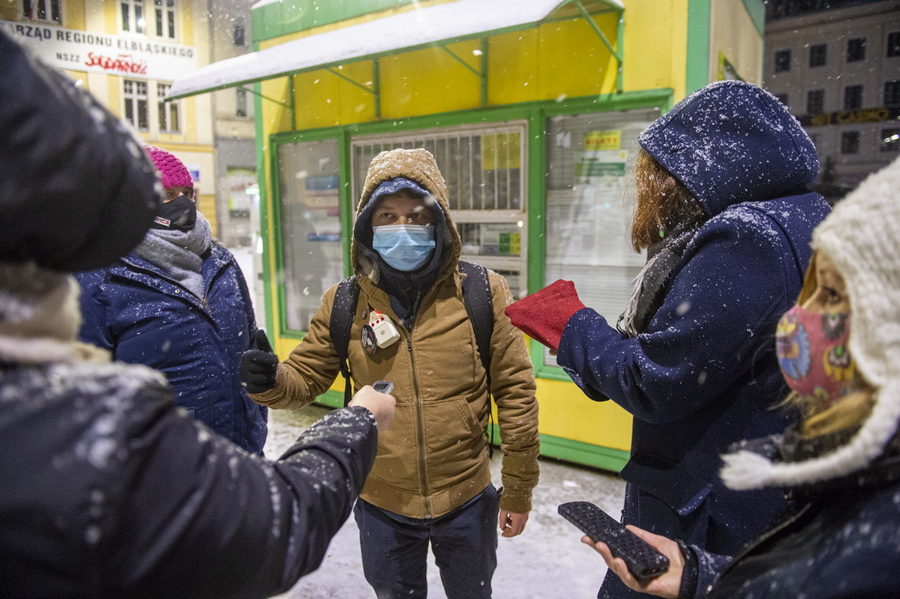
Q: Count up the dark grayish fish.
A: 0